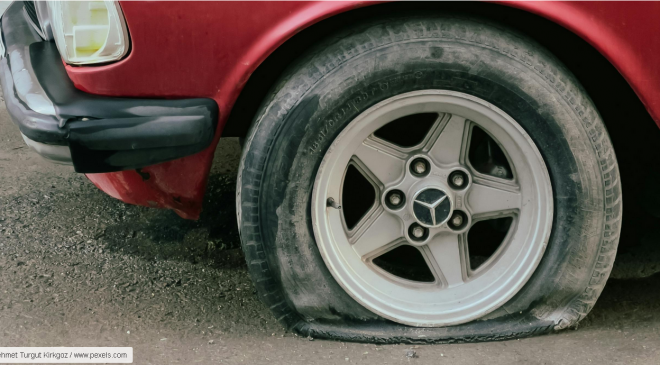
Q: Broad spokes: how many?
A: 5